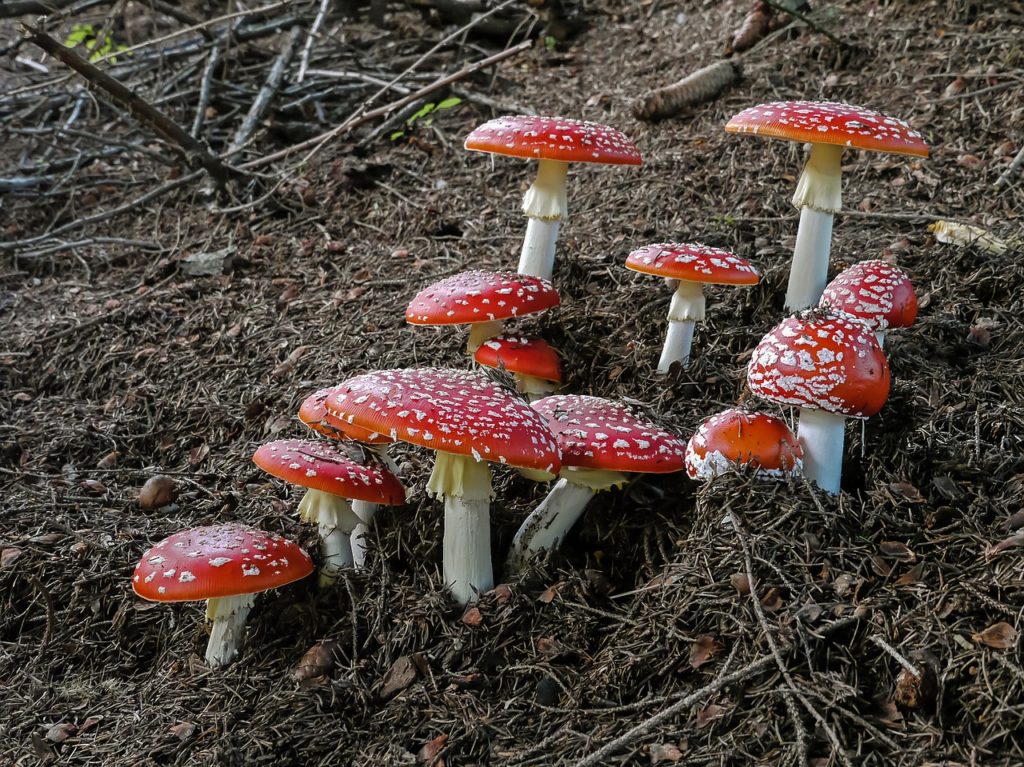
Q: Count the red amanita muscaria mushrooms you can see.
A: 13